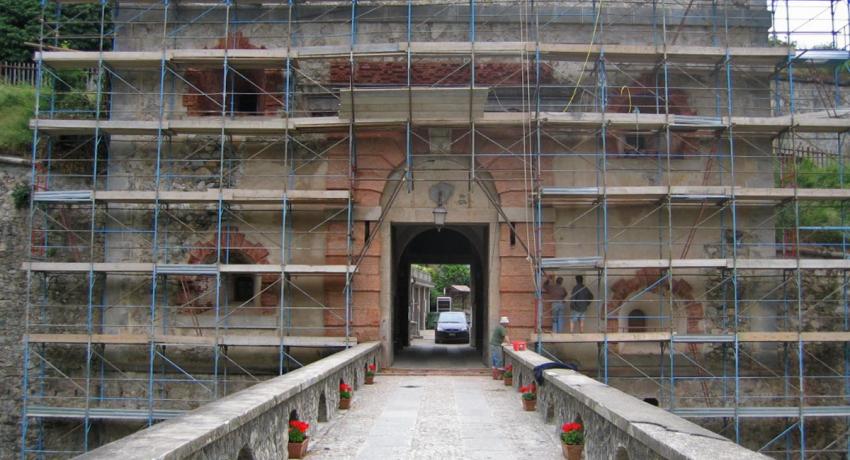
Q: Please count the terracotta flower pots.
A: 6